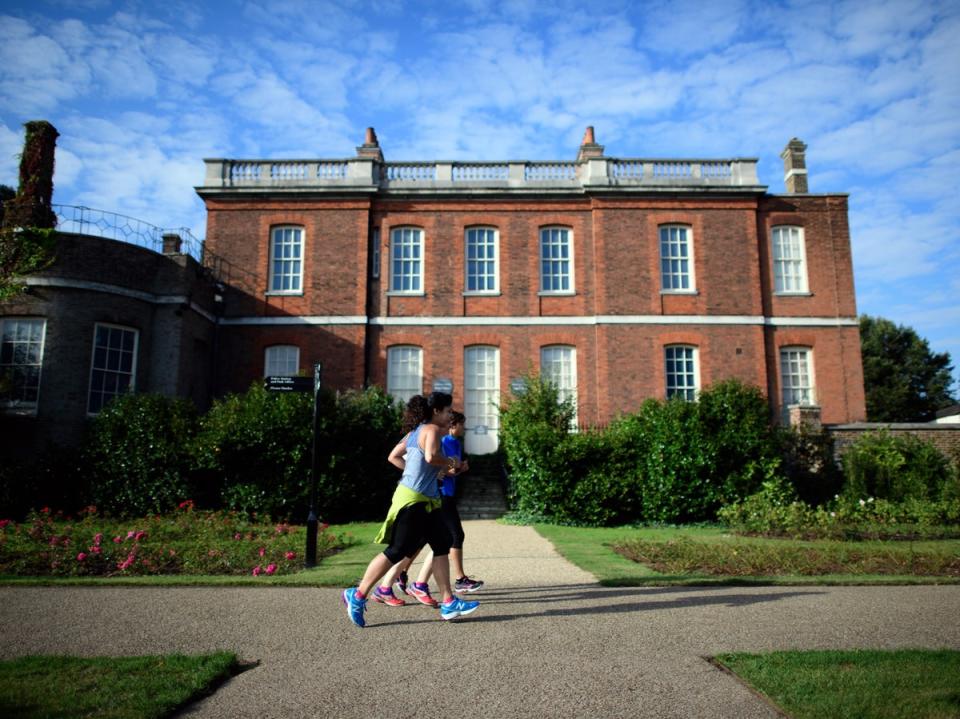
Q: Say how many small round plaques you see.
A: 2